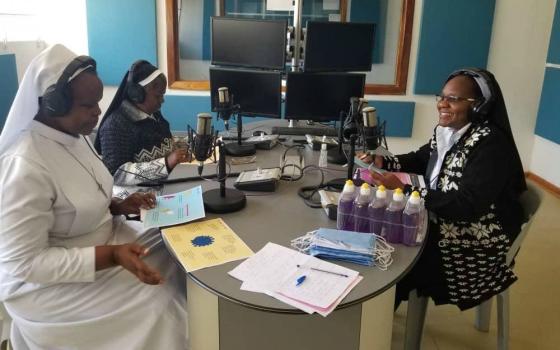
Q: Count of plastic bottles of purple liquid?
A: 5